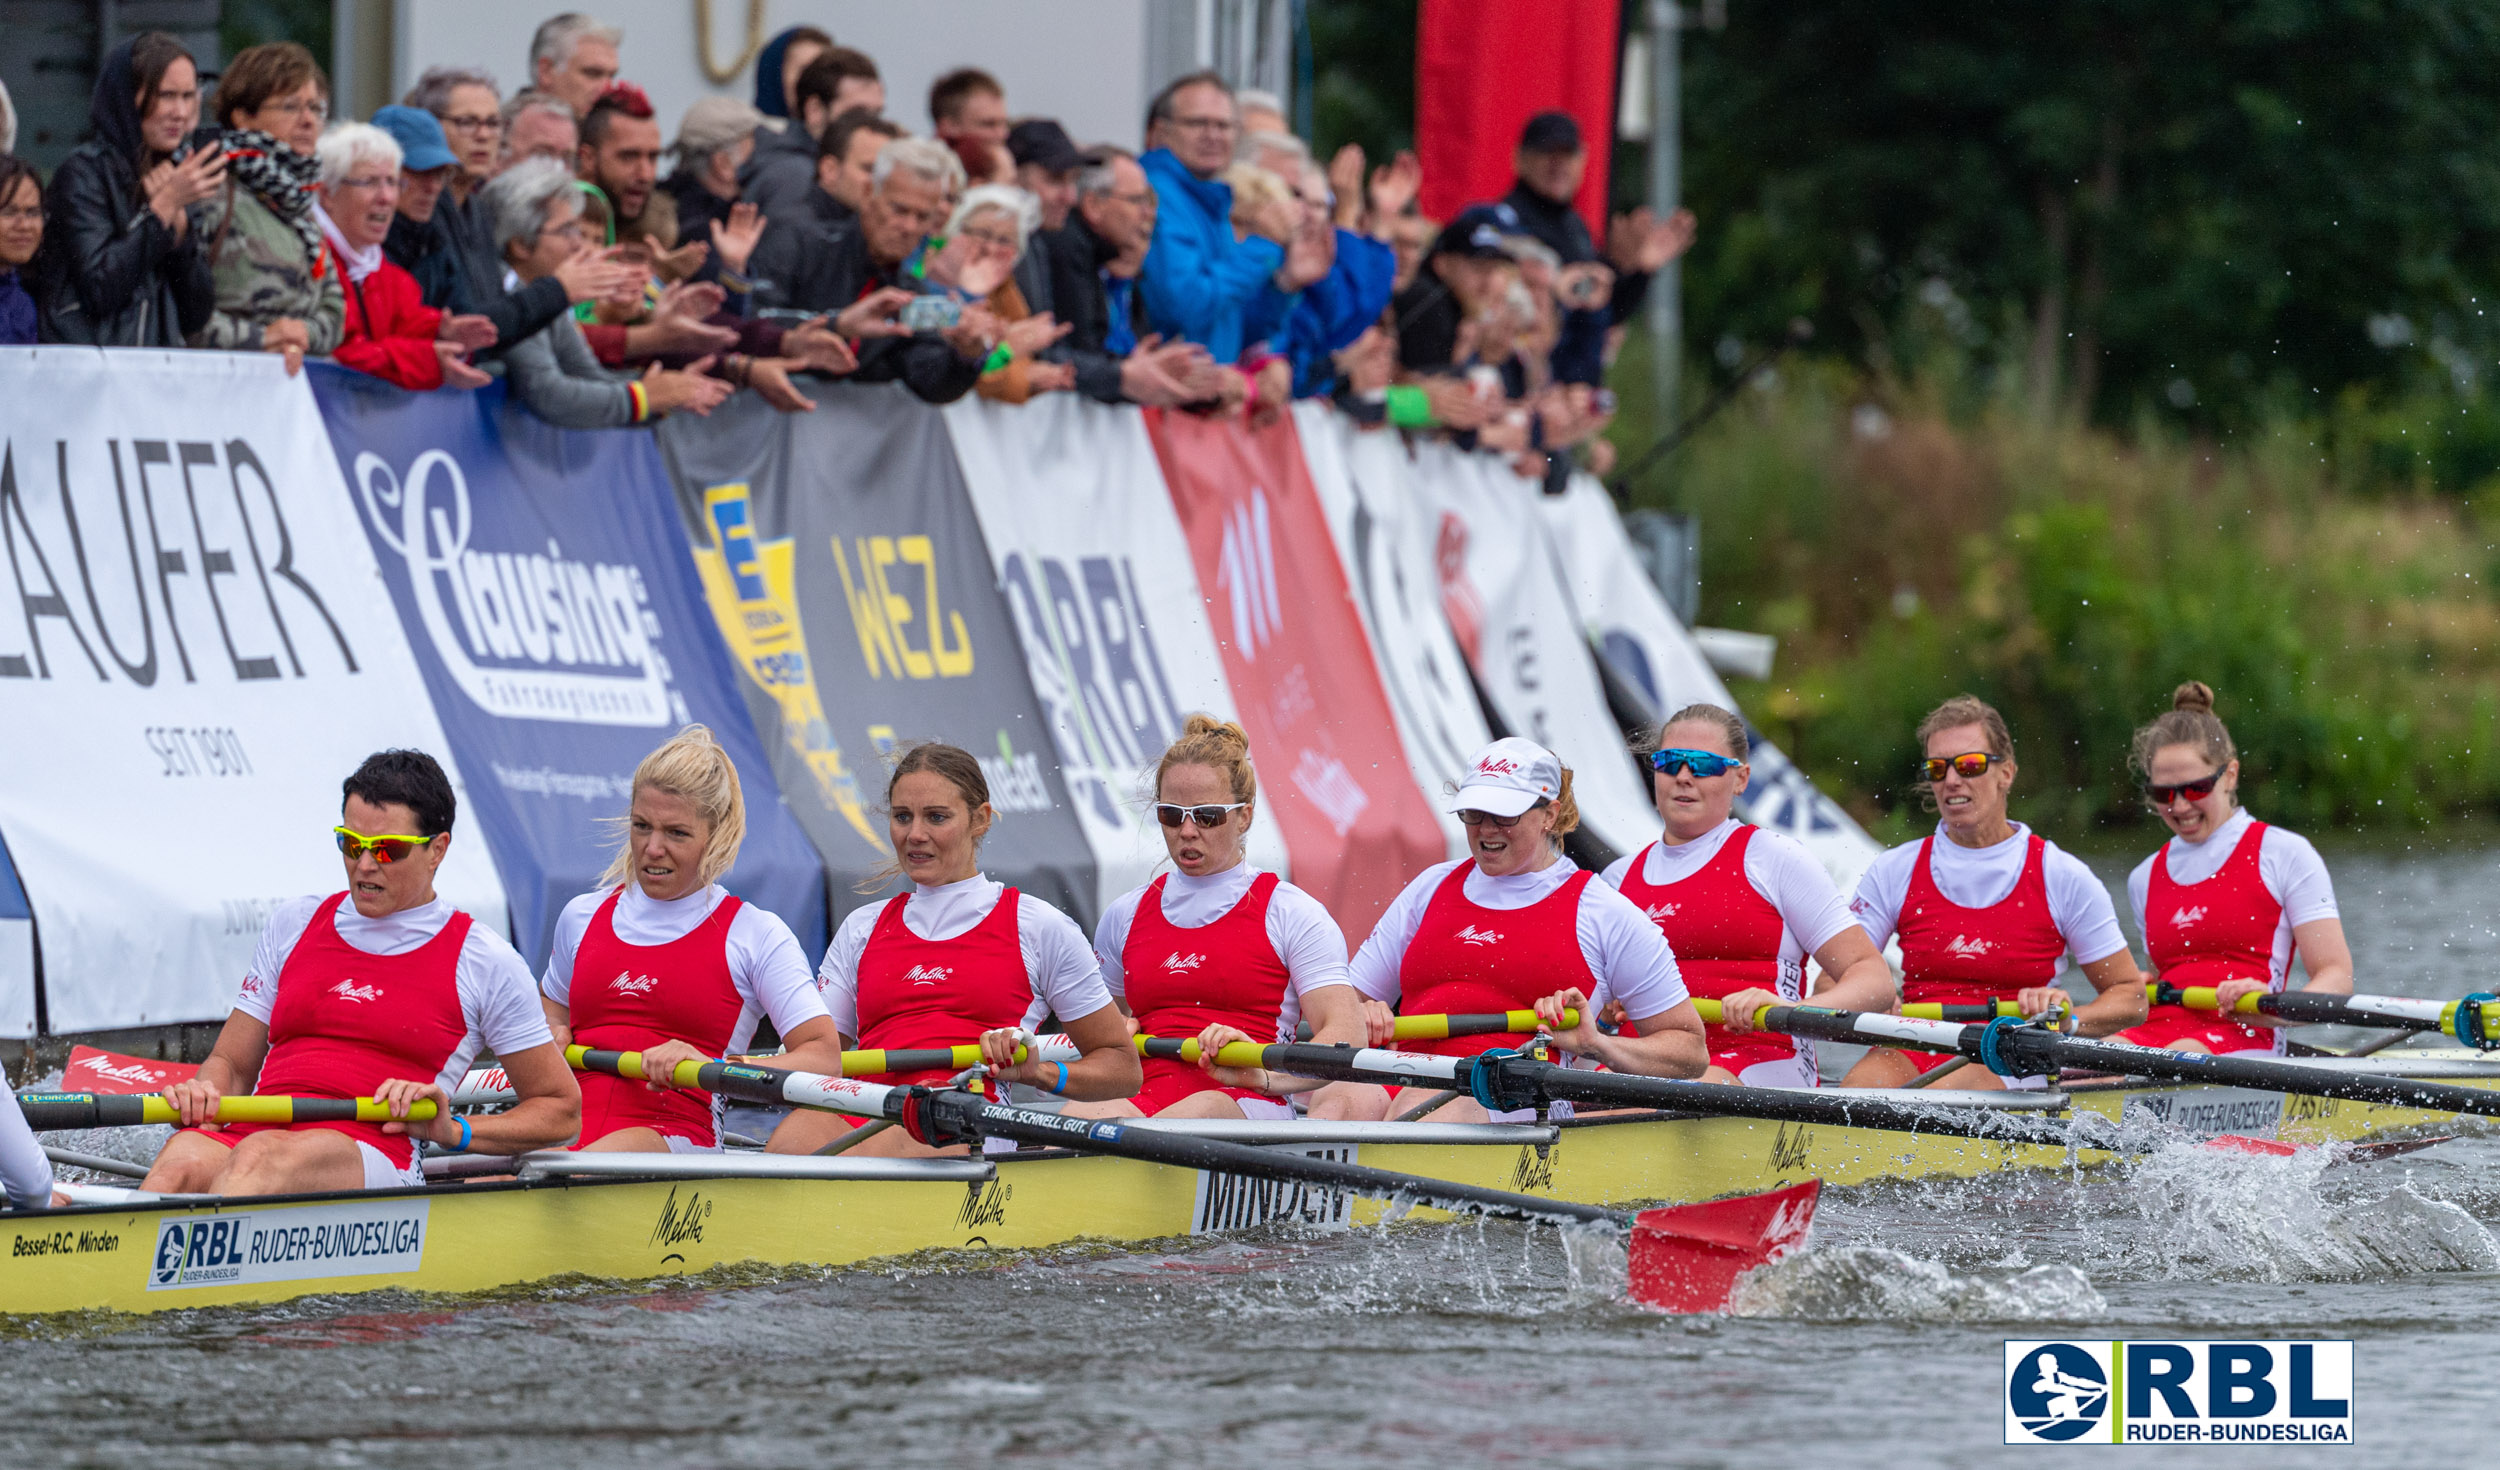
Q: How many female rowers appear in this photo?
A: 8